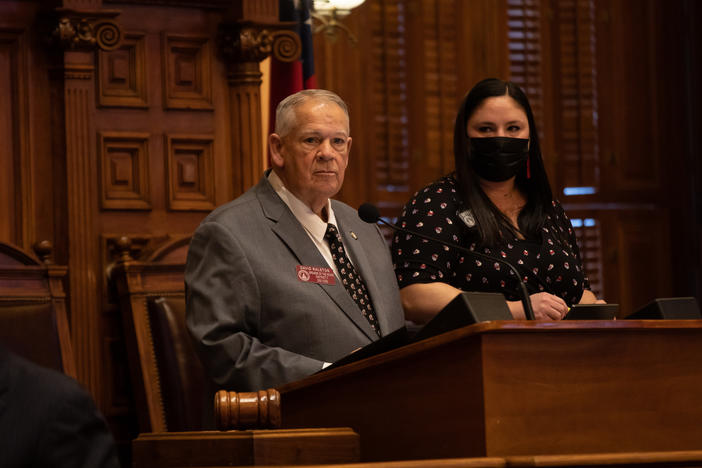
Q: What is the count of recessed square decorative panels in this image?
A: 4